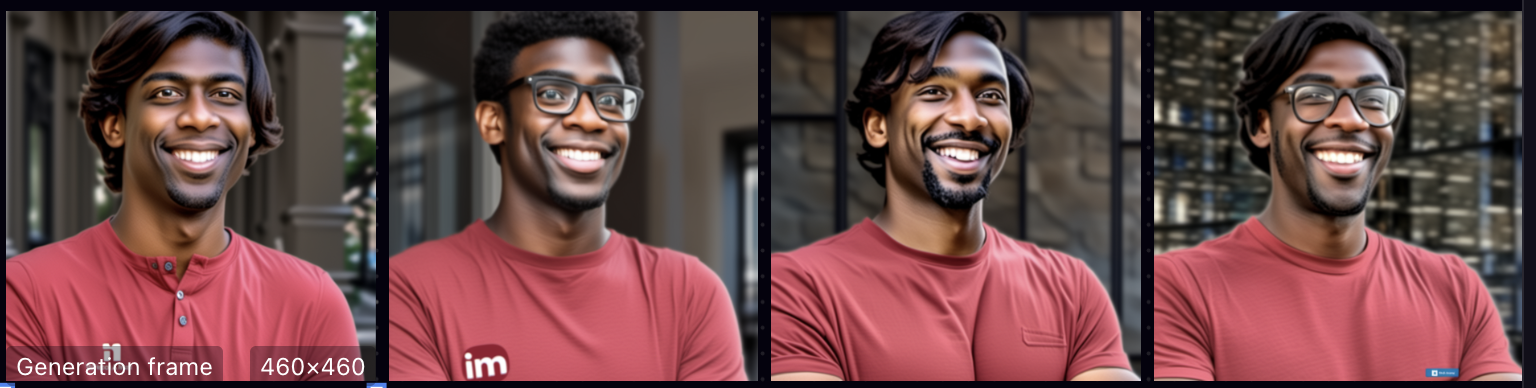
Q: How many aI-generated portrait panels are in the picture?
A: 4